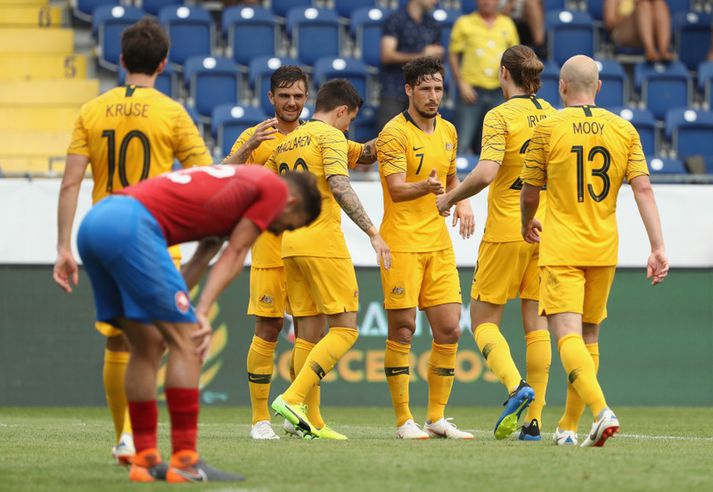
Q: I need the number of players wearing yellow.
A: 6